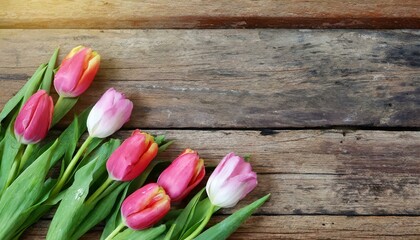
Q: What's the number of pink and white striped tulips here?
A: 2